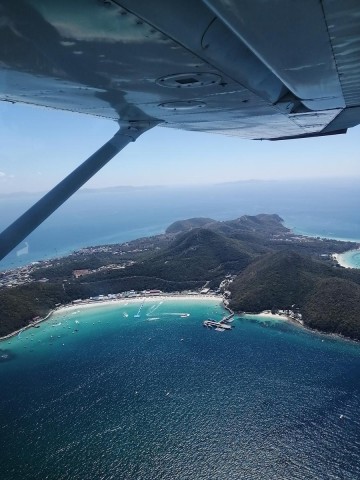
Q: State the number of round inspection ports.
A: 2